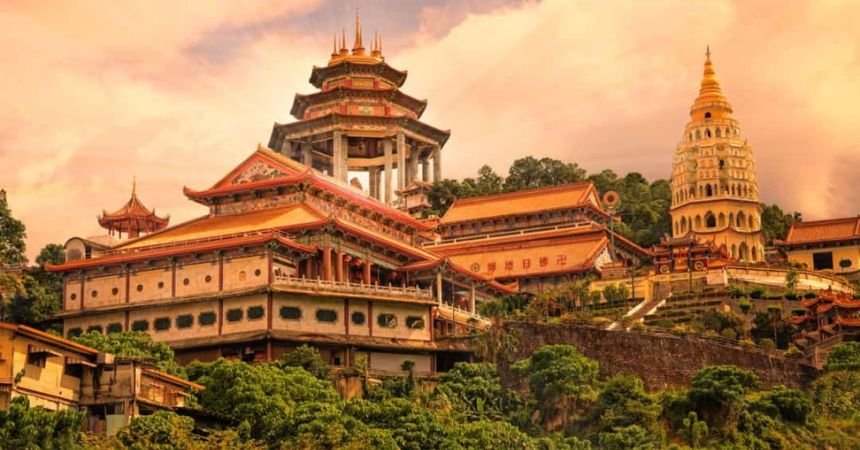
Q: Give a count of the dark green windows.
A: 14